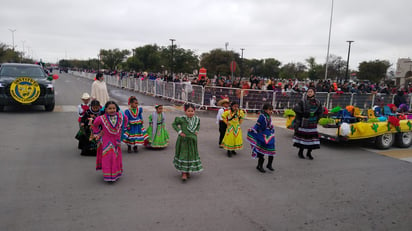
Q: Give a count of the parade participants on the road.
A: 11